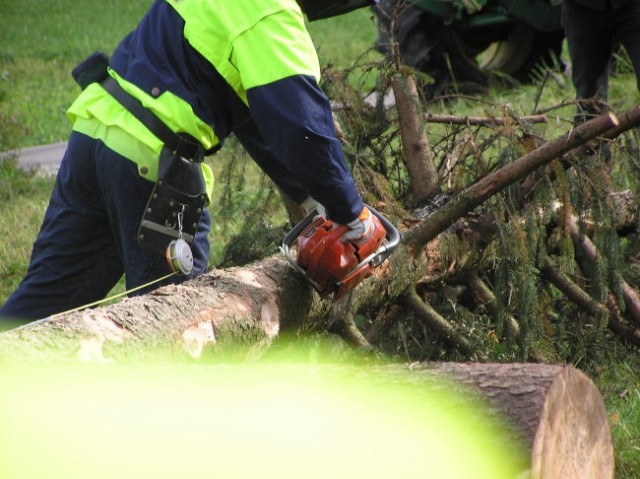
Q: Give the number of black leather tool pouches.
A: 1